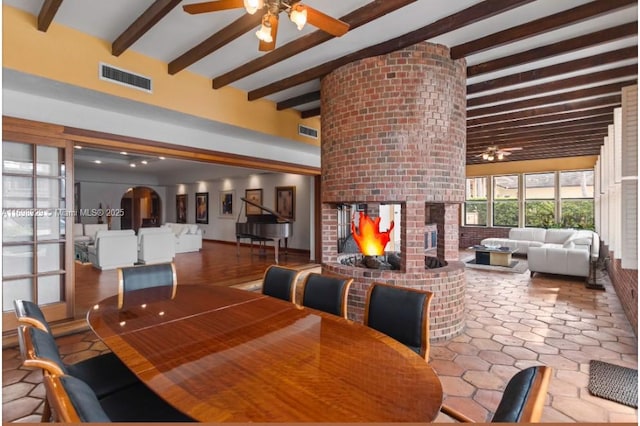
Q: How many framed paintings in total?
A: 5